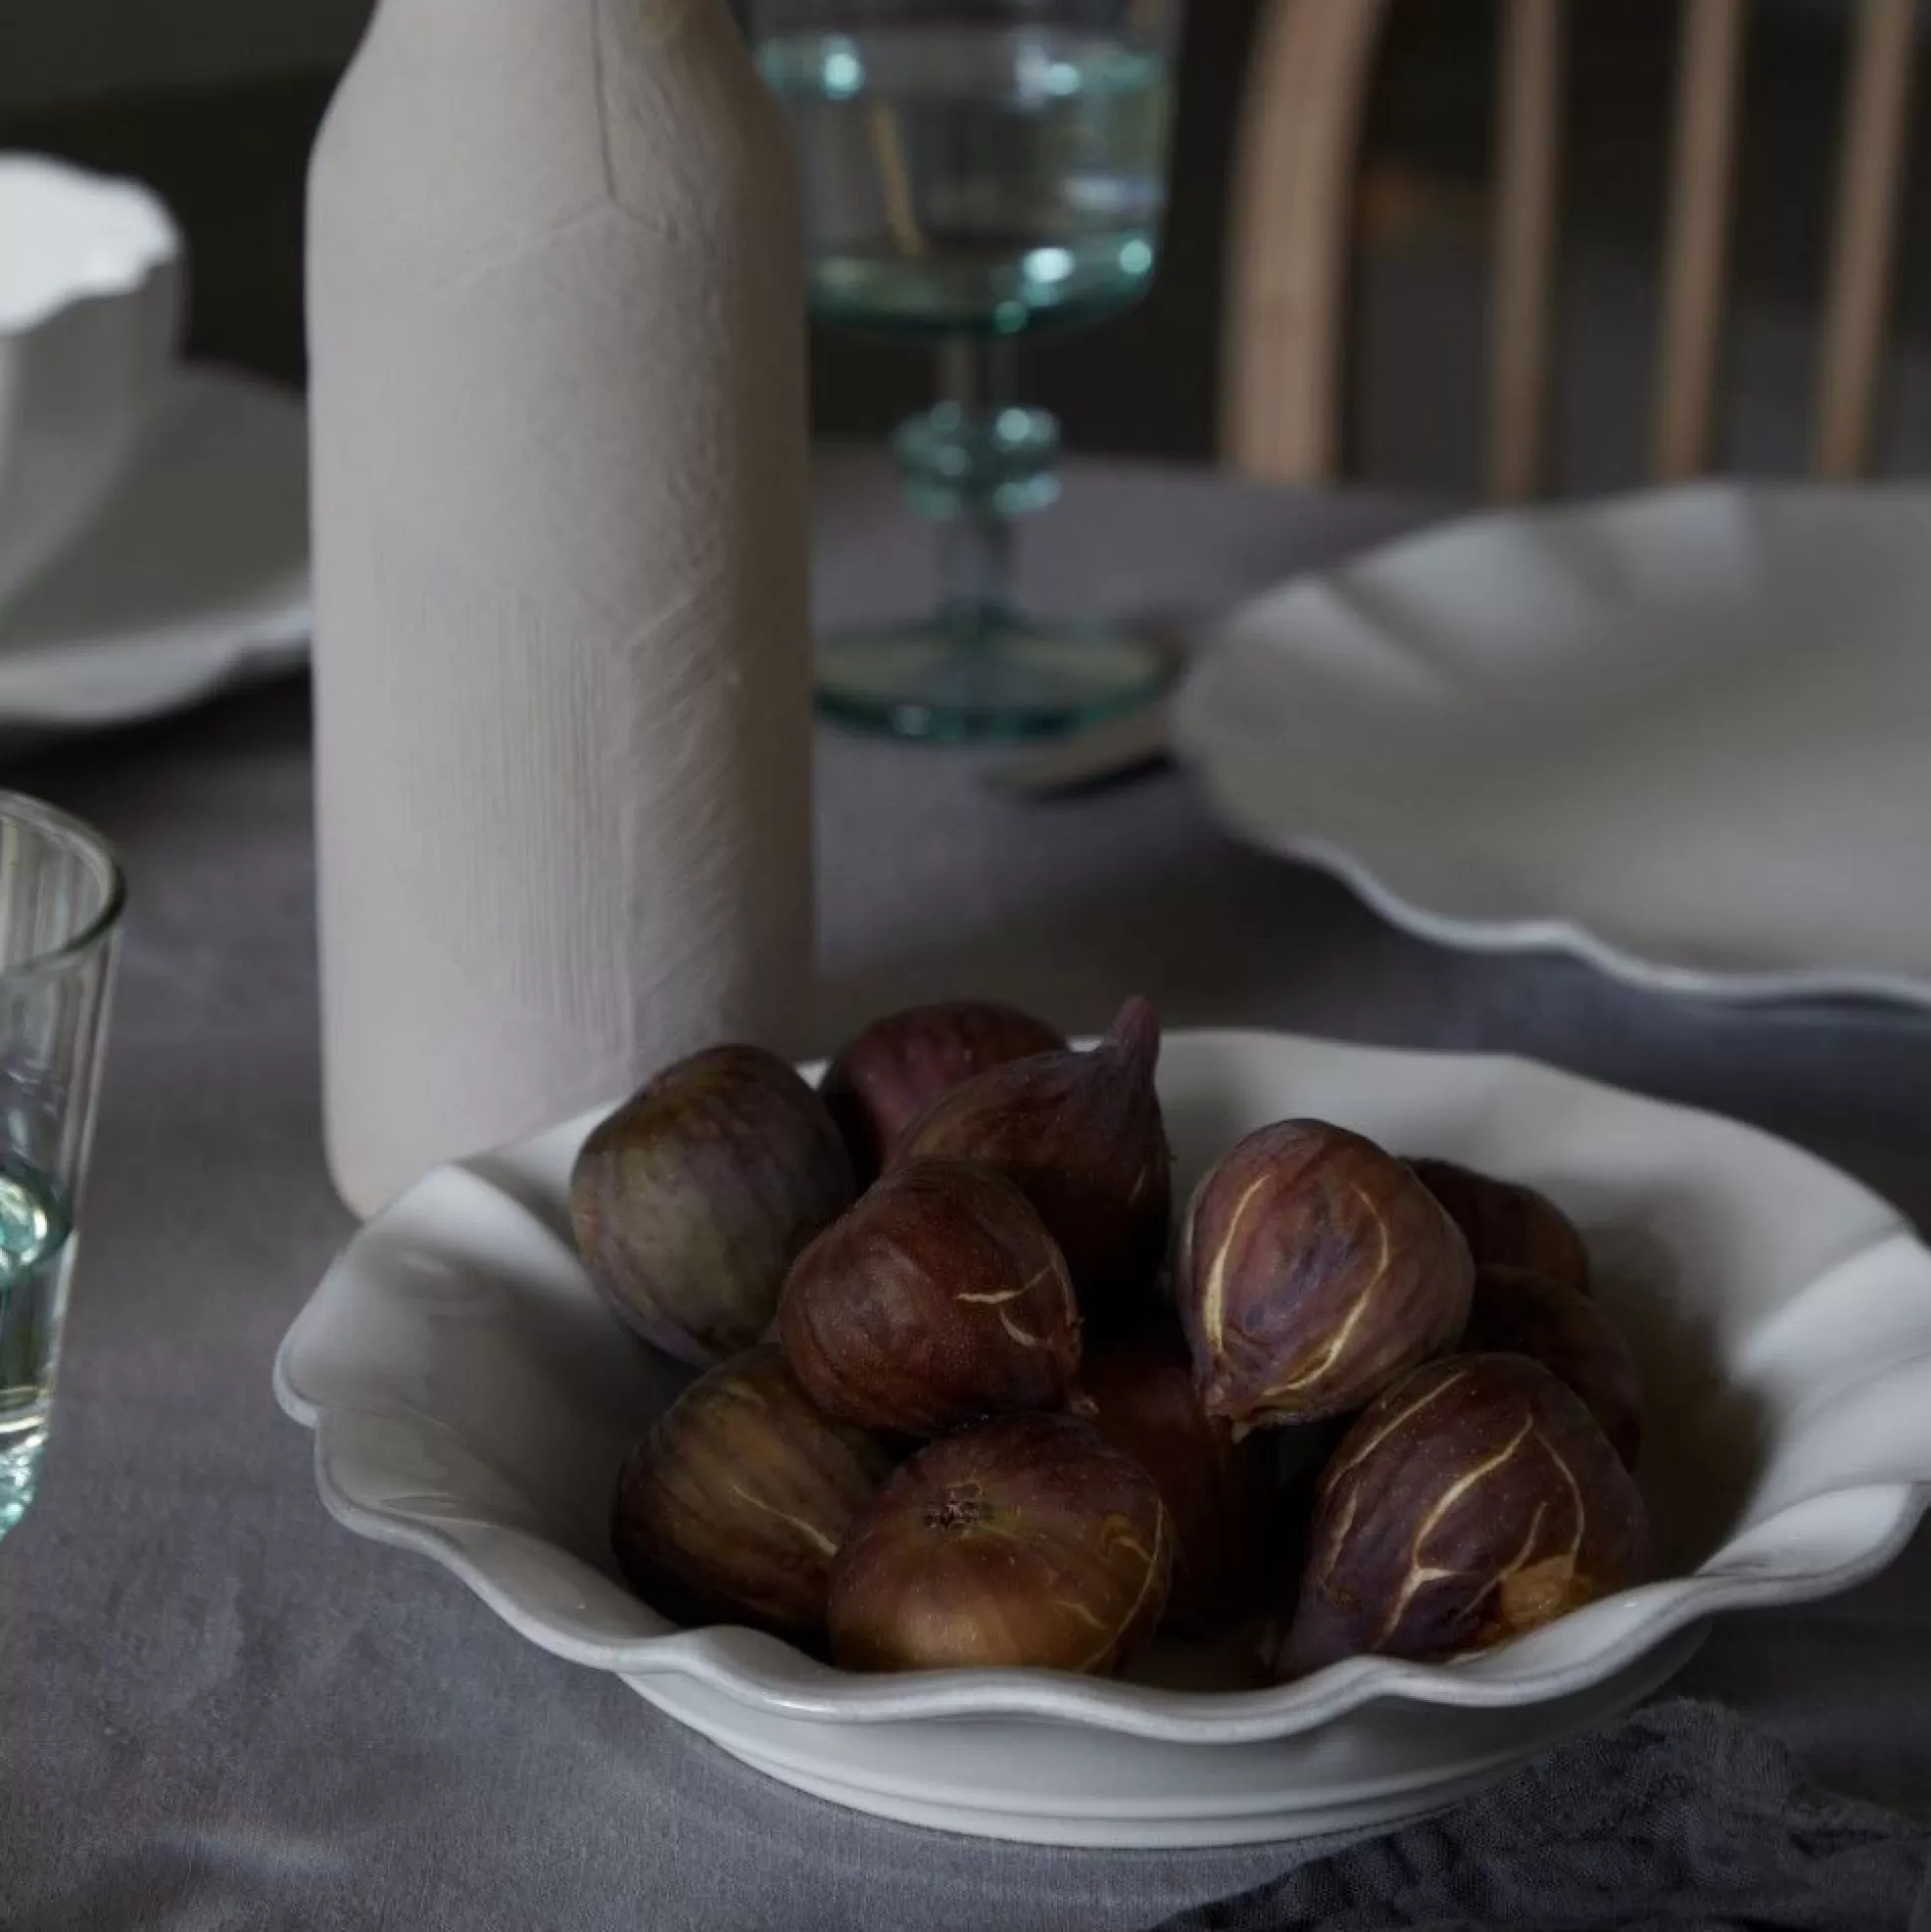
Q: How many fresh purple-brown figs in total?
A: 11